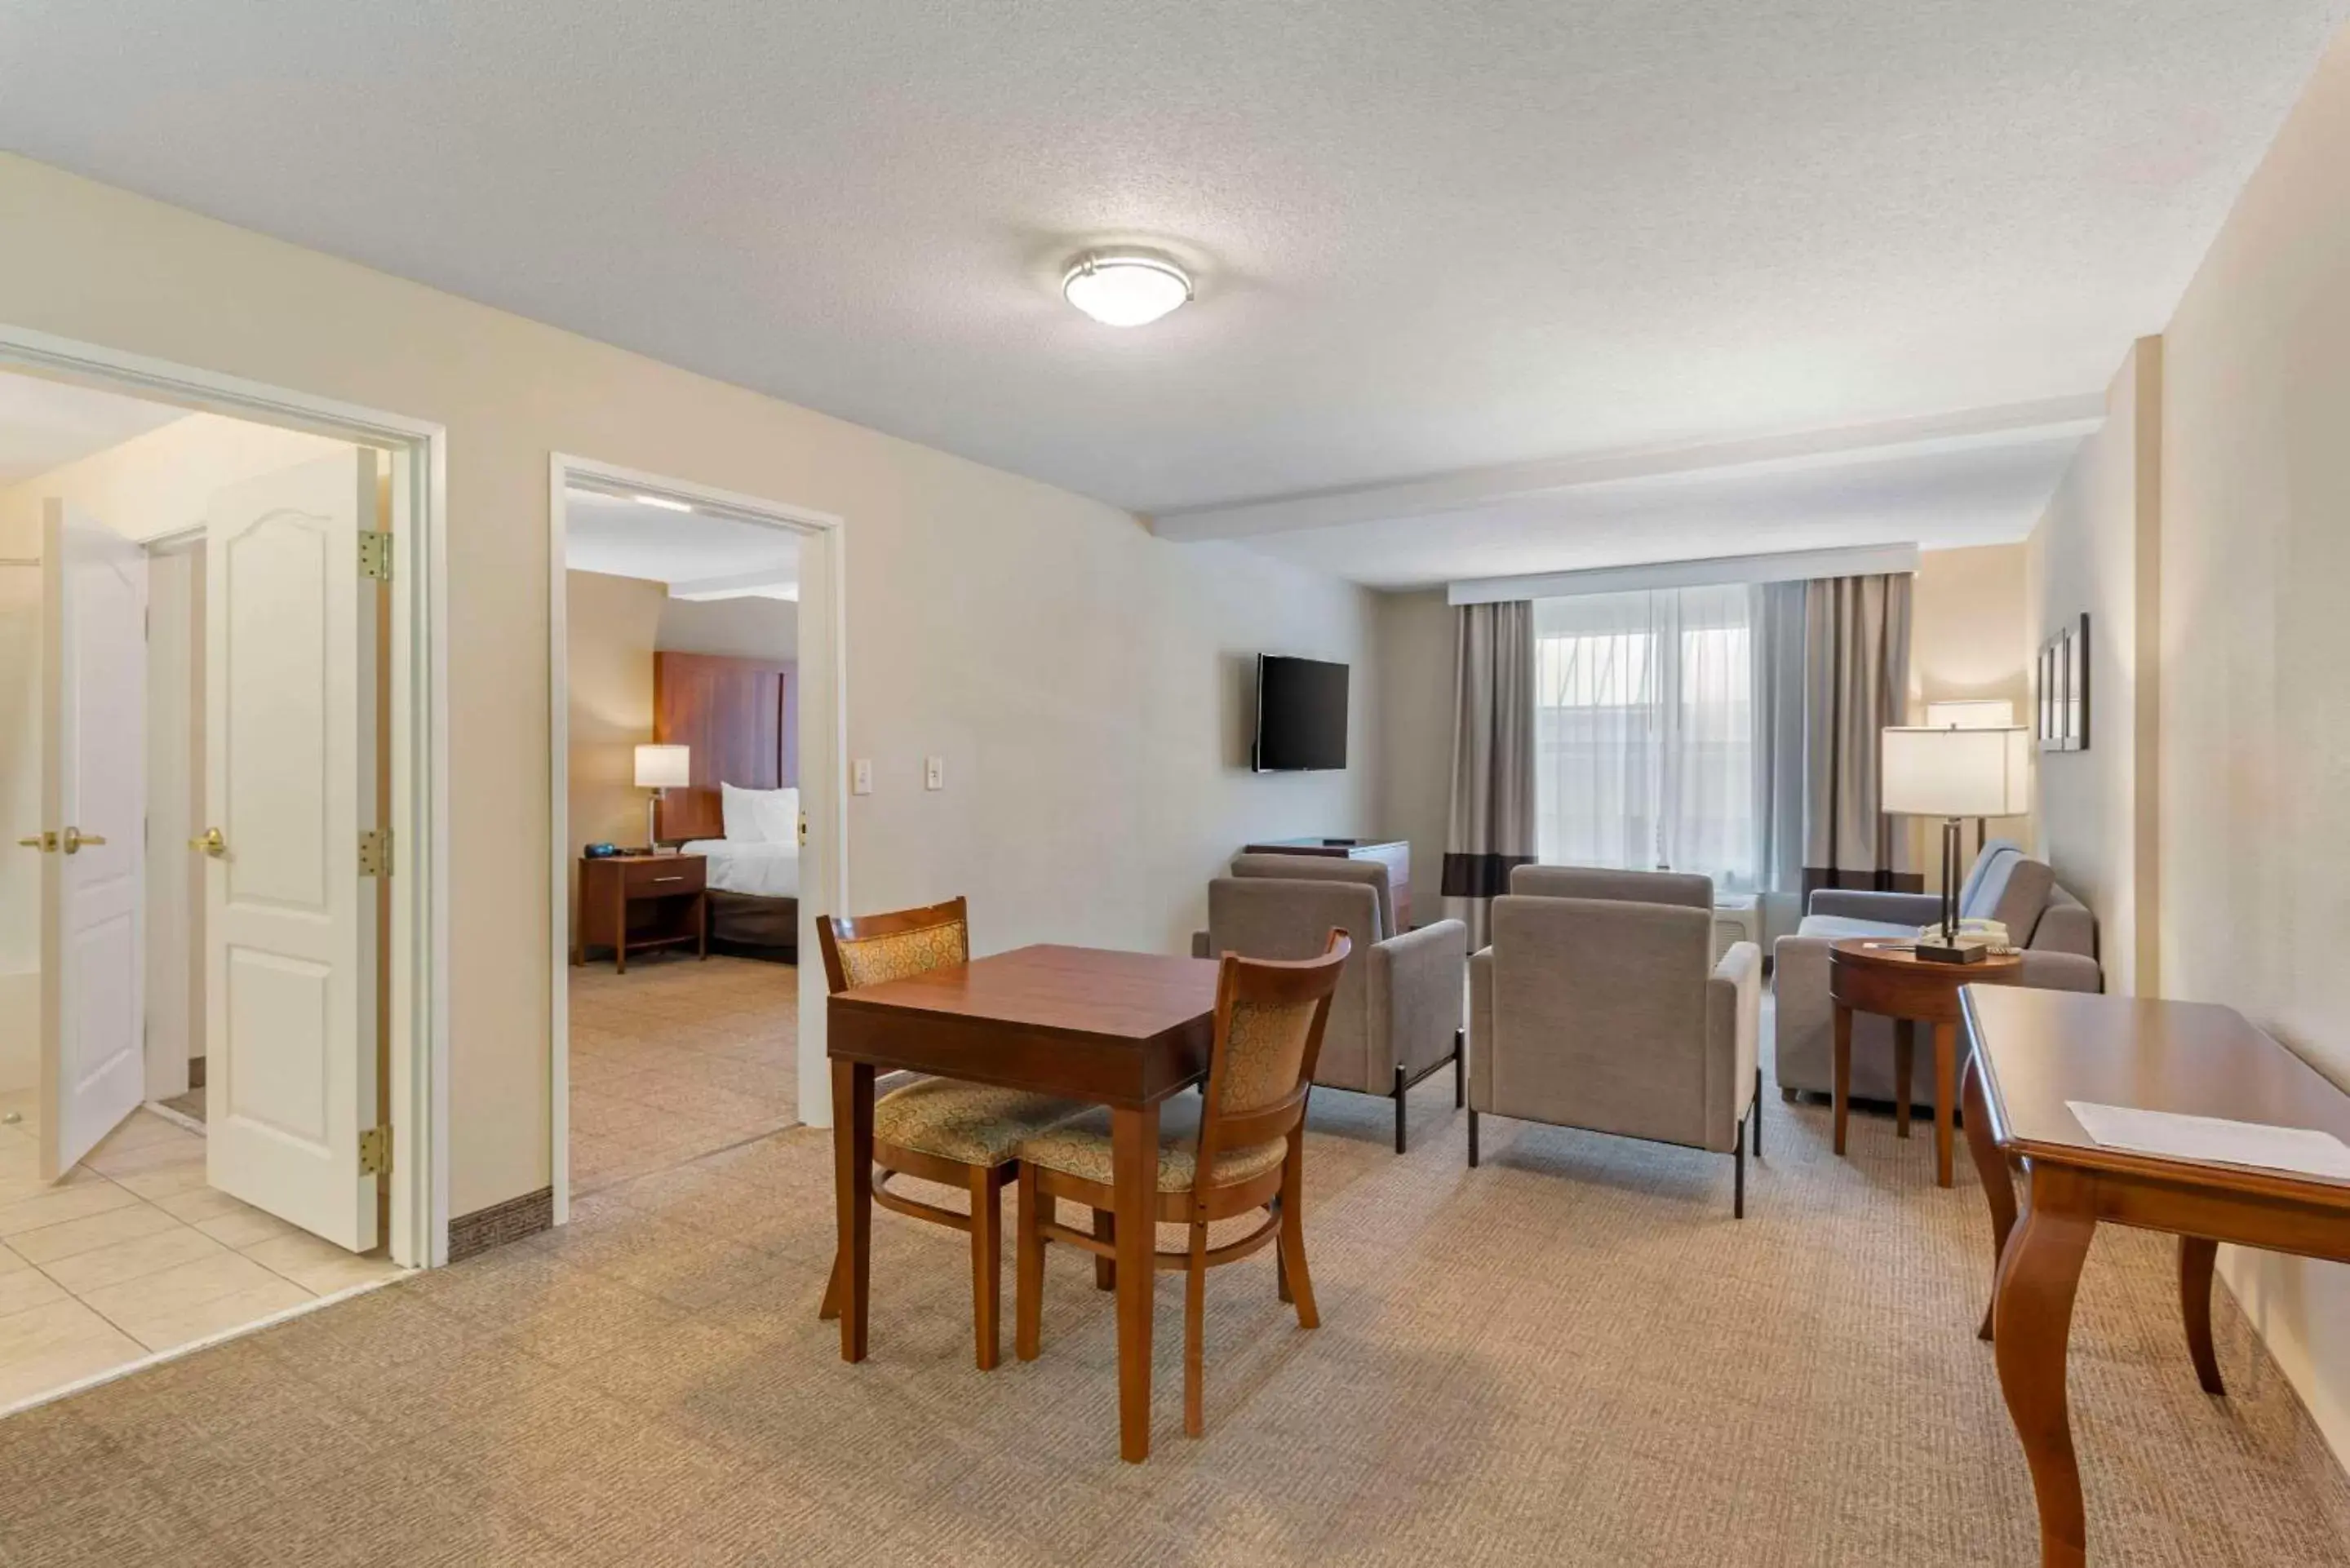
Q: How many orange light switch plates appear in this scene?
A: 0